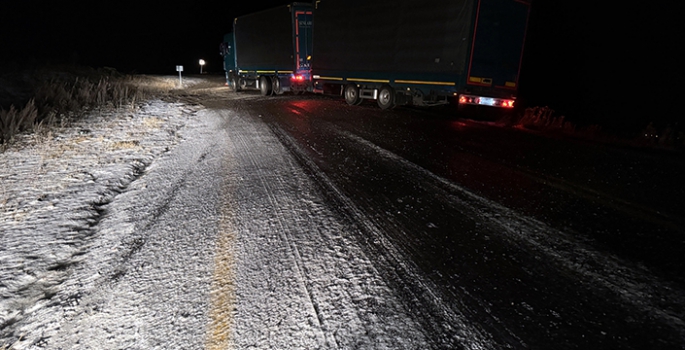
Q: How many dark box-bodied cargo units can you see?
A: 2